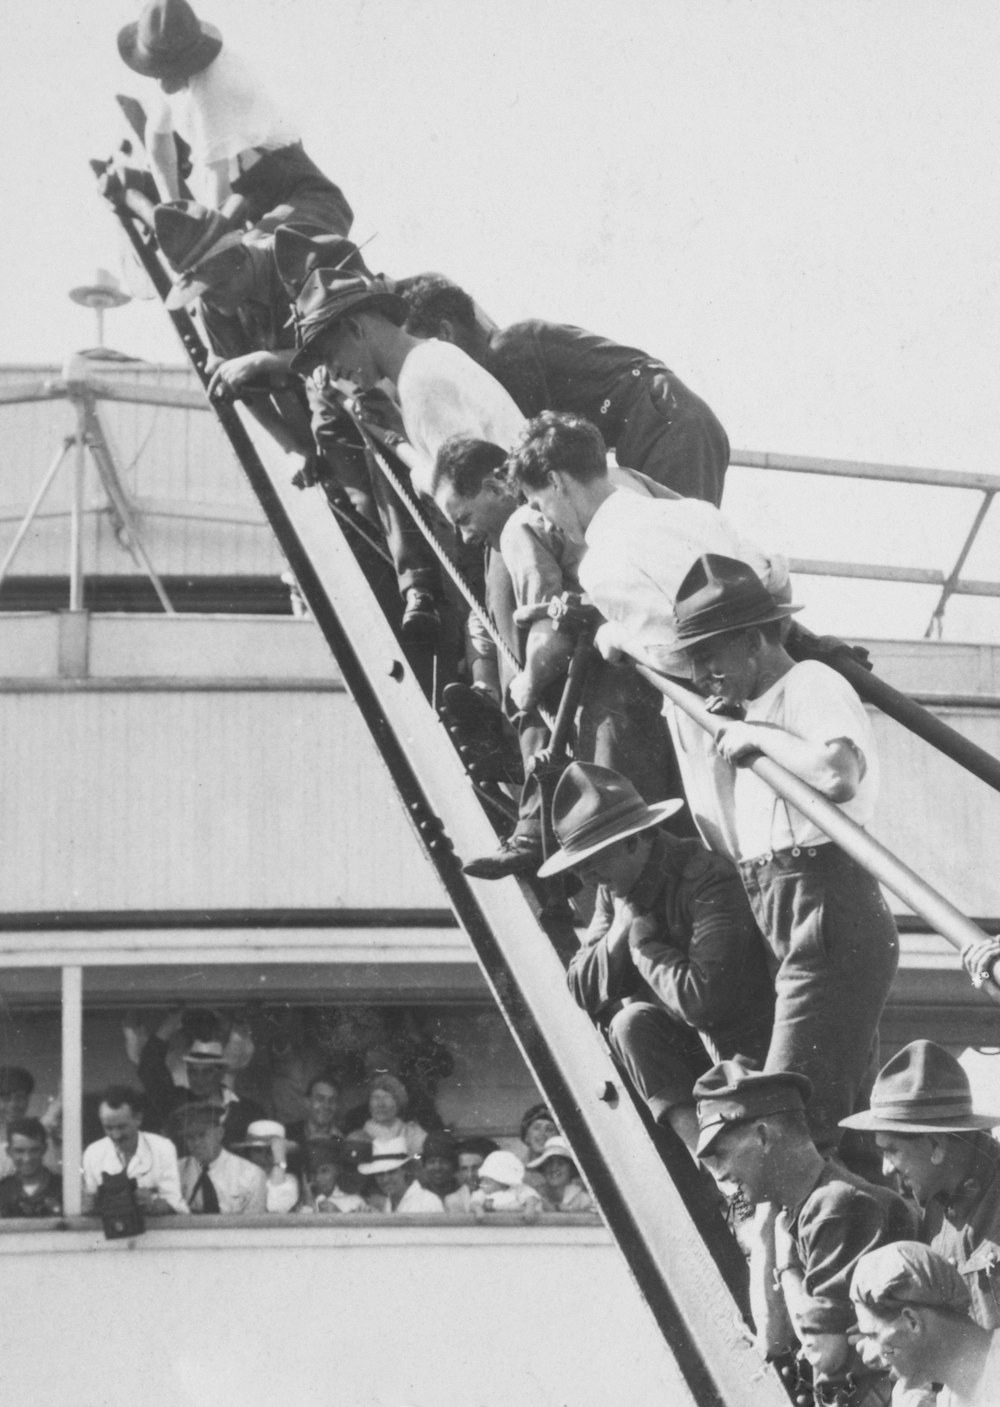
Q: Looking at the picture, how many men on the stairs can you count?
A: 12